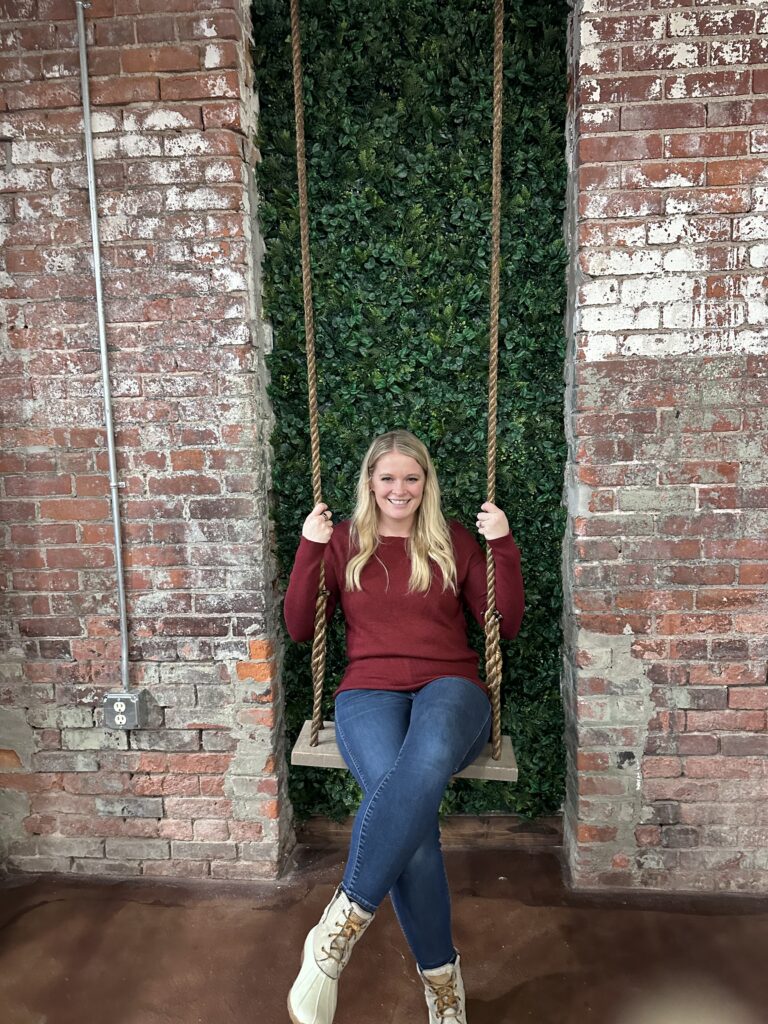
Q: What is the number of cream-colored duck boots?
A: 2